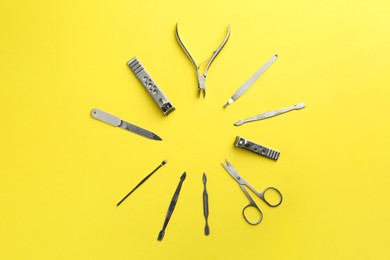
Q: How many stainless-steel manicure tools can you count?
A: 10